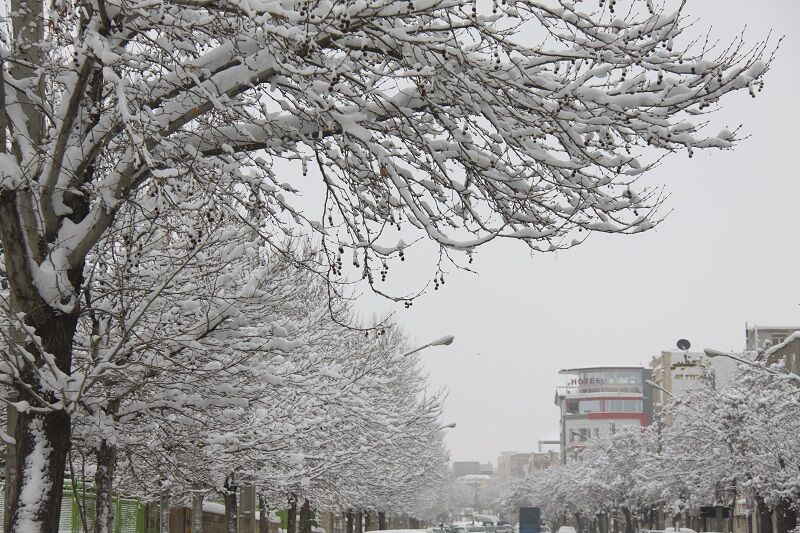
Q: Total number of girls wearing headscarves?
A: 0